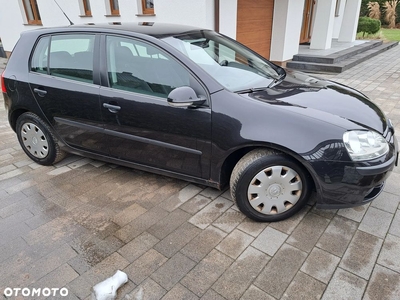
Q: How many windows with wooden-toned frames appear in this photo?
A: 4